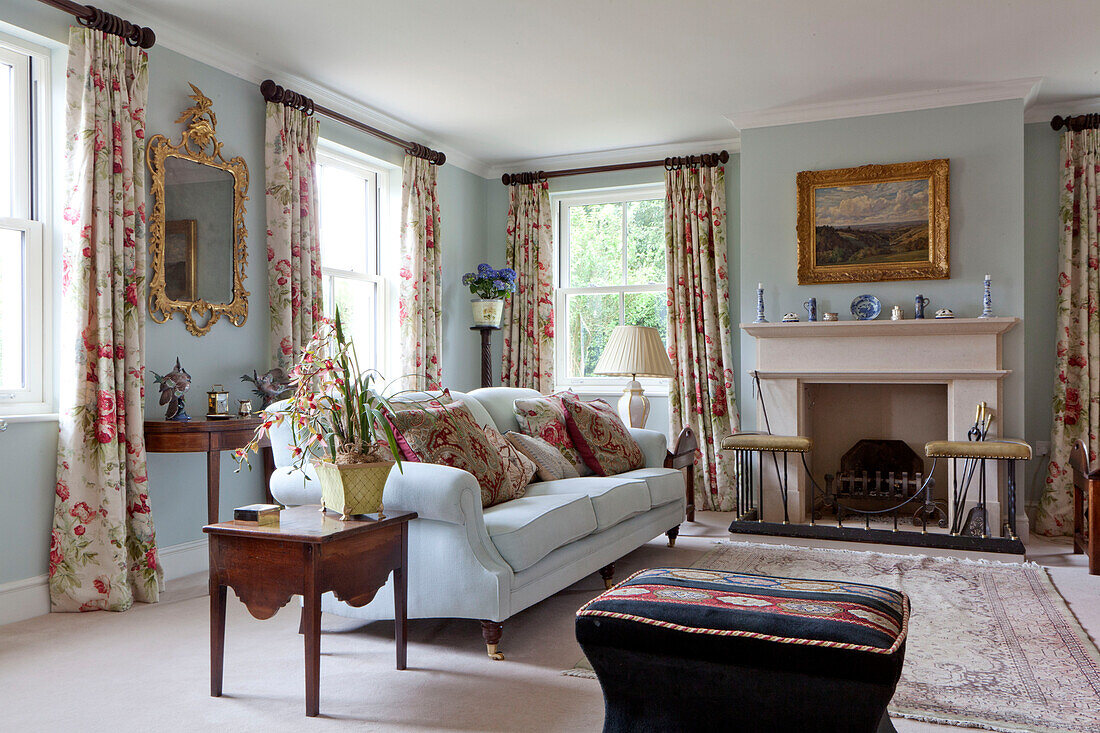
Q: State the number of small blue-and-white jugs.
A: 2